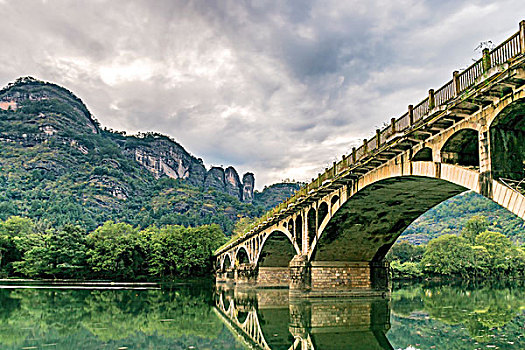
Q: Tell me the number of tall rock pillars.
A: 3